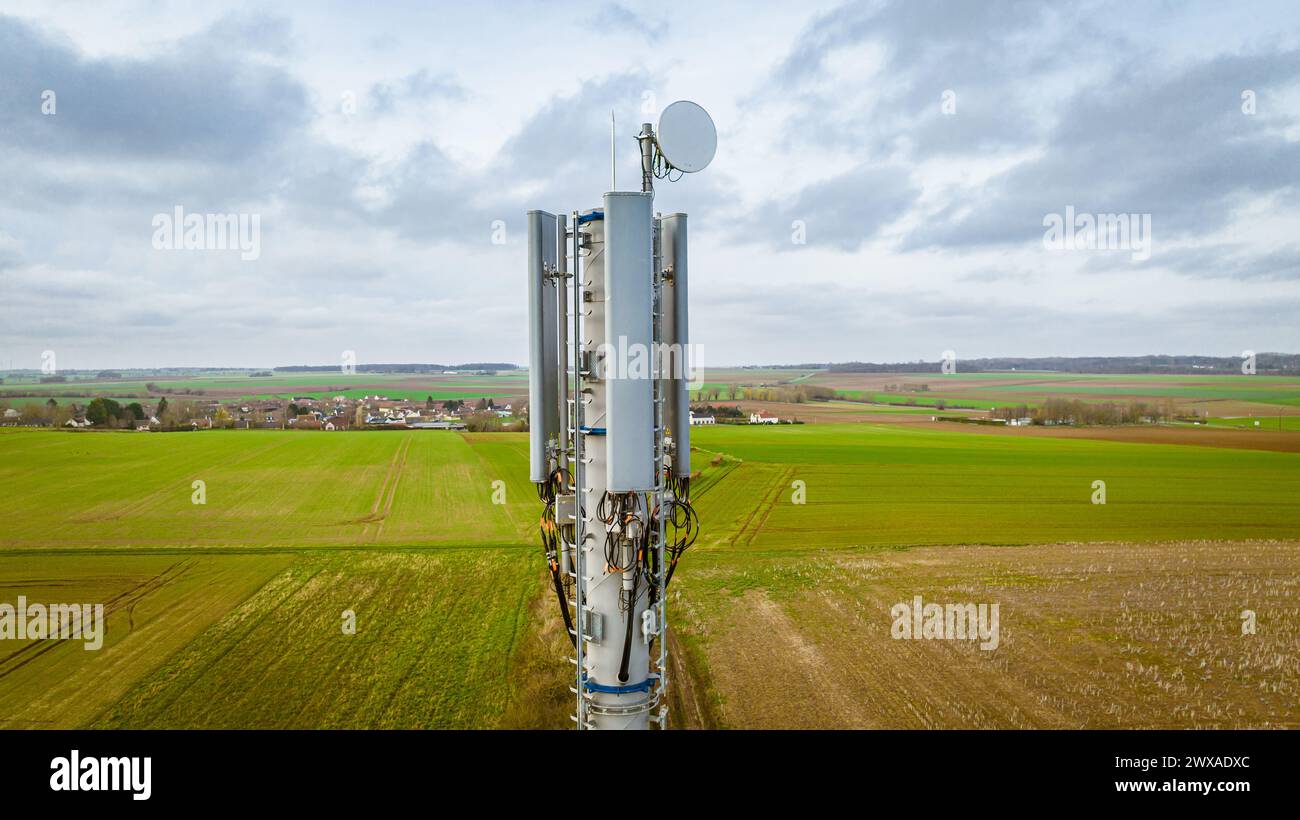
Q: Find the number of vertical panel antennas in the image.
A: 3